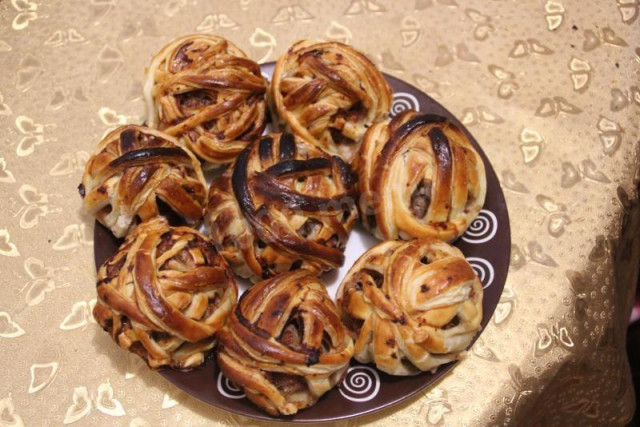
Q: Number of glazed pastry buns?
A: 8